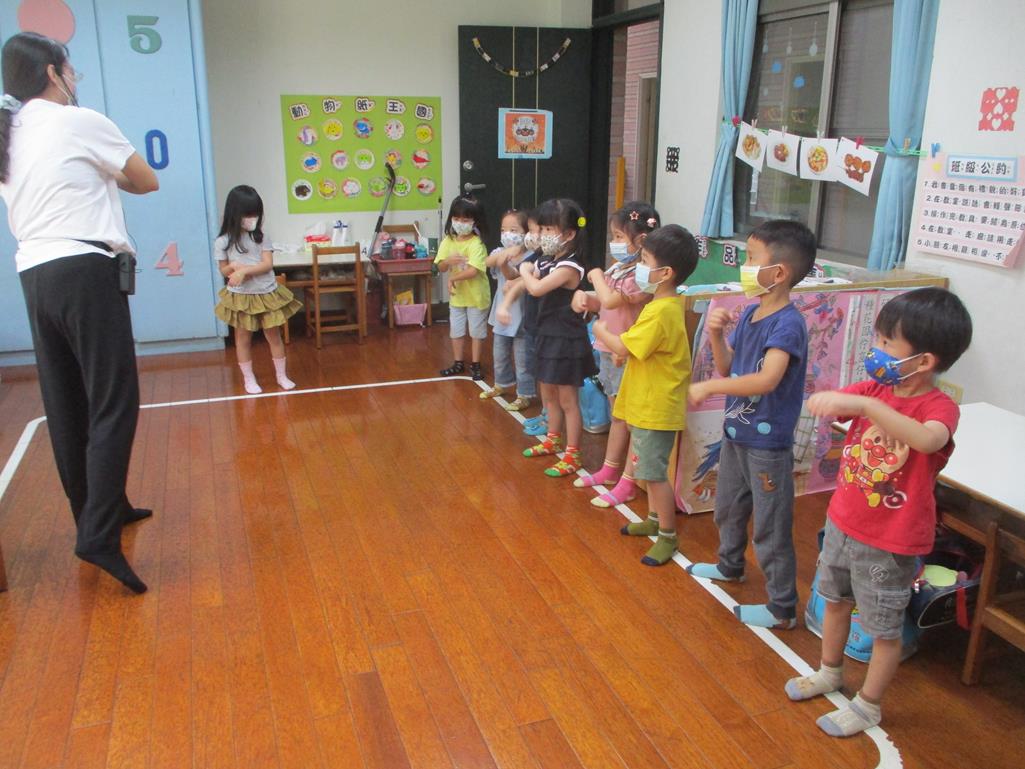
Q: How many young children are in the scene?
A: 9